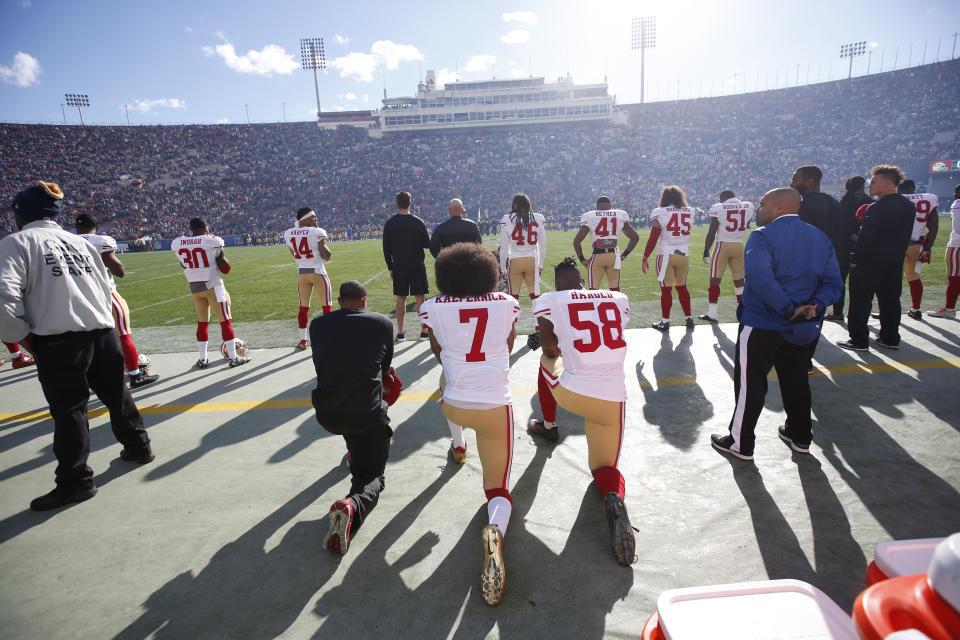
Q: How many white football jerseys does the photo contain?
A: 11